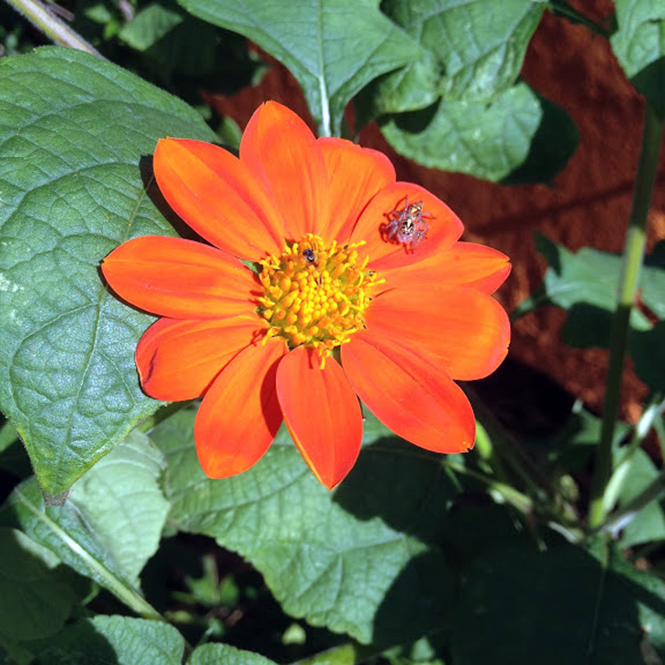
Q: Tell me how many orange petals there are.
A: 11